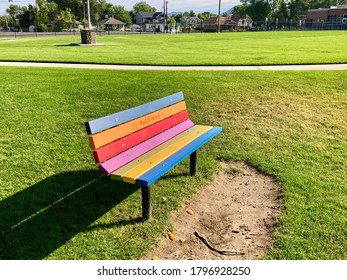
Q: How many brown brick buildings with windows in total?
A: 1